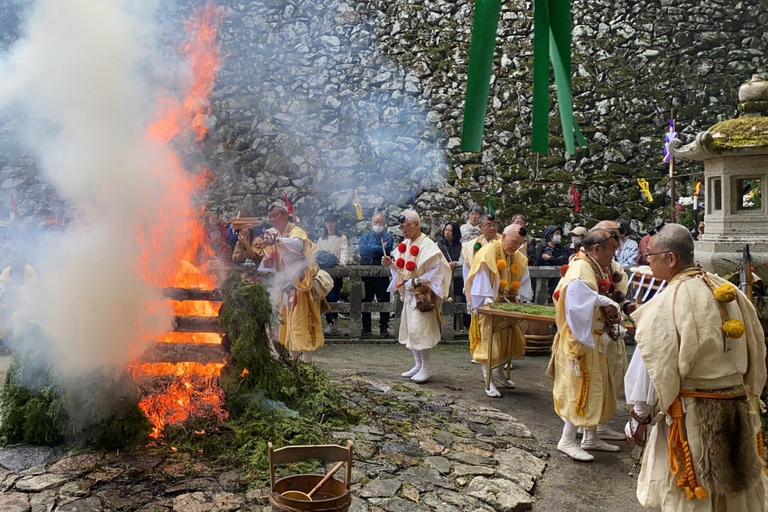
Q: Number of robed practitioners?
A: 7